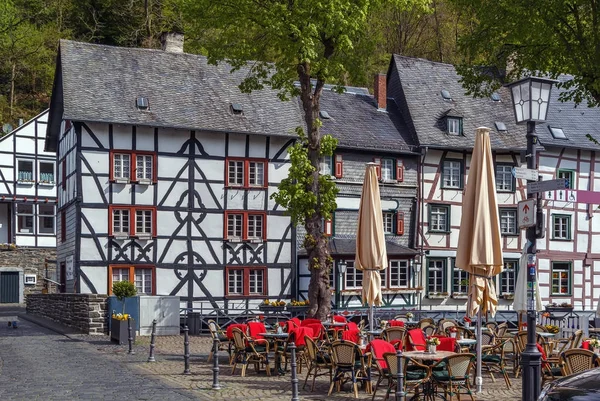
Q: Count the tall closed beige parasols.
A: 2